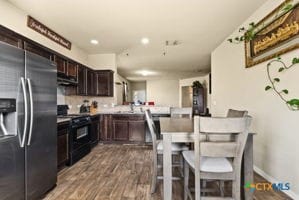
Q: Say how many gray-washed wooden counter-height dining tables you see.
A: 1